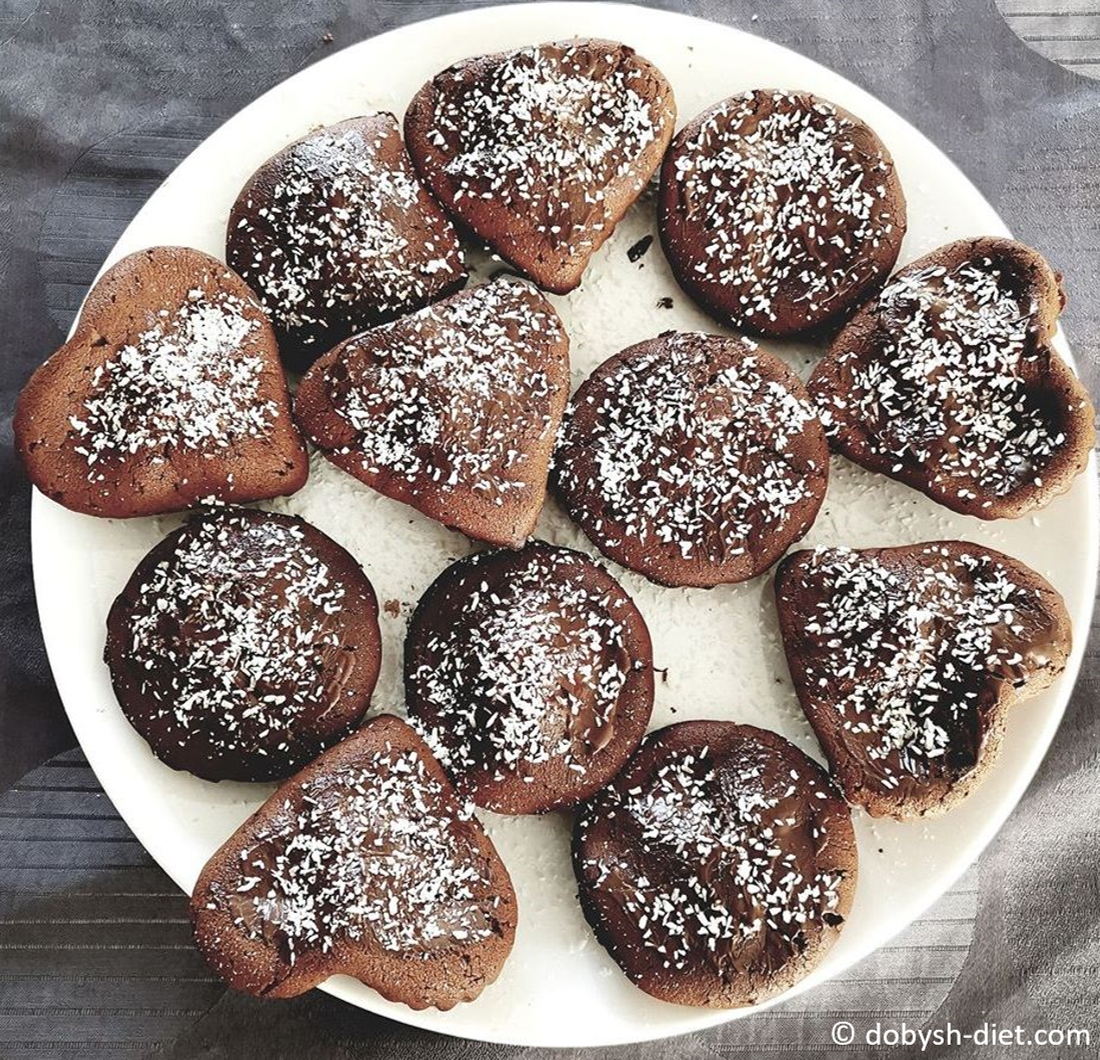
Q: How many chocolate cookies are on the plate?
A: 12